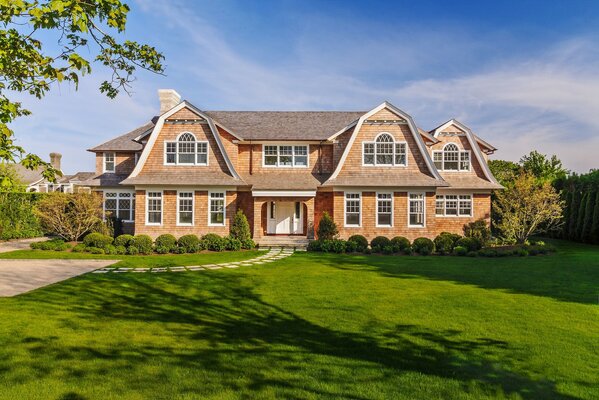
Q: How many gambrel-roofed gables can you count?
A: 3